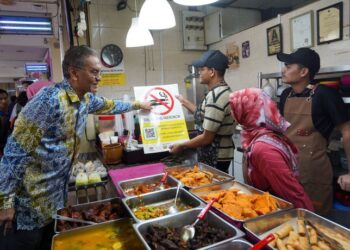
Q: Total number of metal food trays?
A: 9